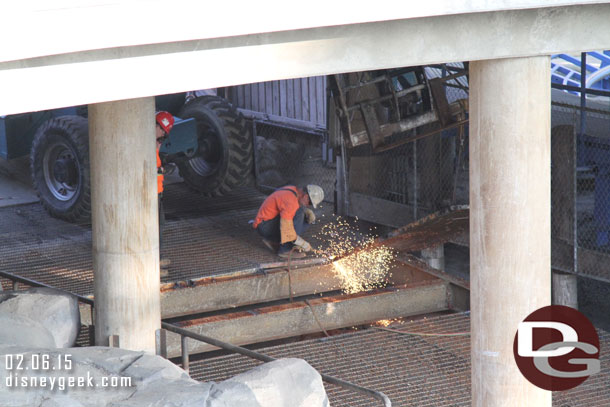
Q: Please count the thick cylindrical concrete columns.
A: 2